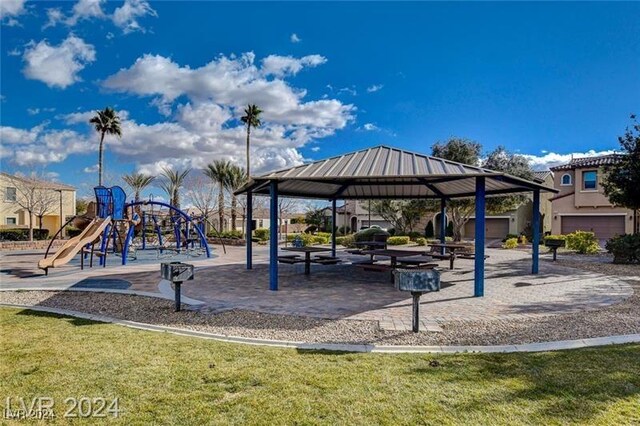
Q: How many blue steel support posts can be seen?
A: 6